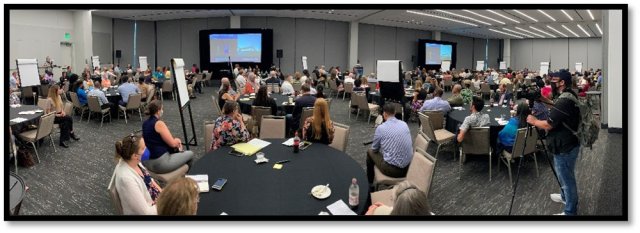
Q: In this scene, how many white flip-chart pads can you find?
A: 11